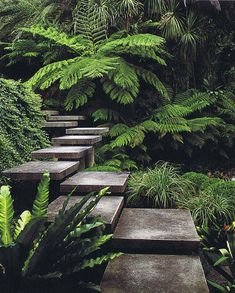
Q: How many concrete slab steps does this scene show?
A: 11